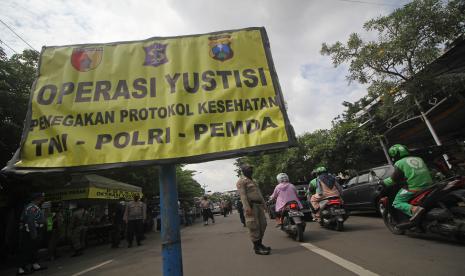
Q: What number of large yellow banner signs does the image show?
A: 1